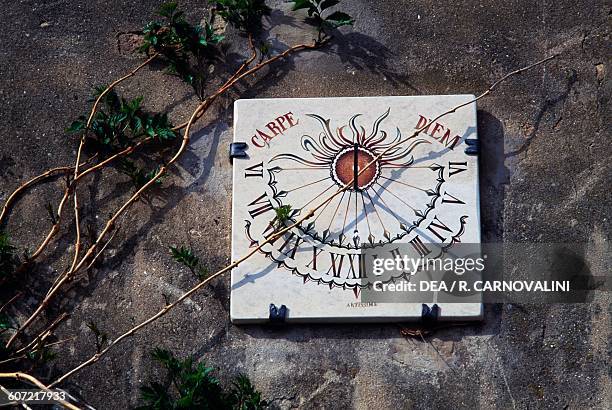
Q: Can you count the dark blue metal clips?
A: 4